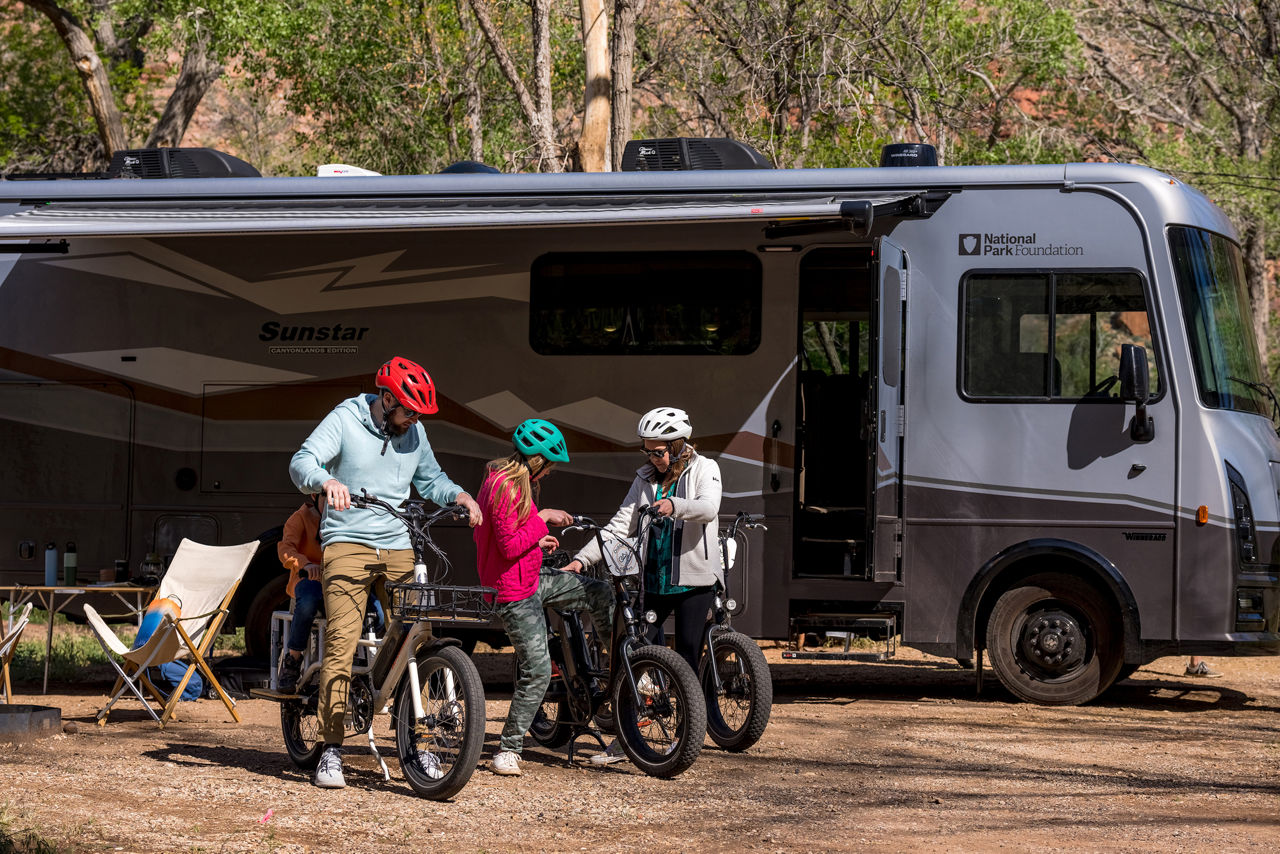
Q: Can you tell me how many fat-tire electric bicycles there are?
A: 3